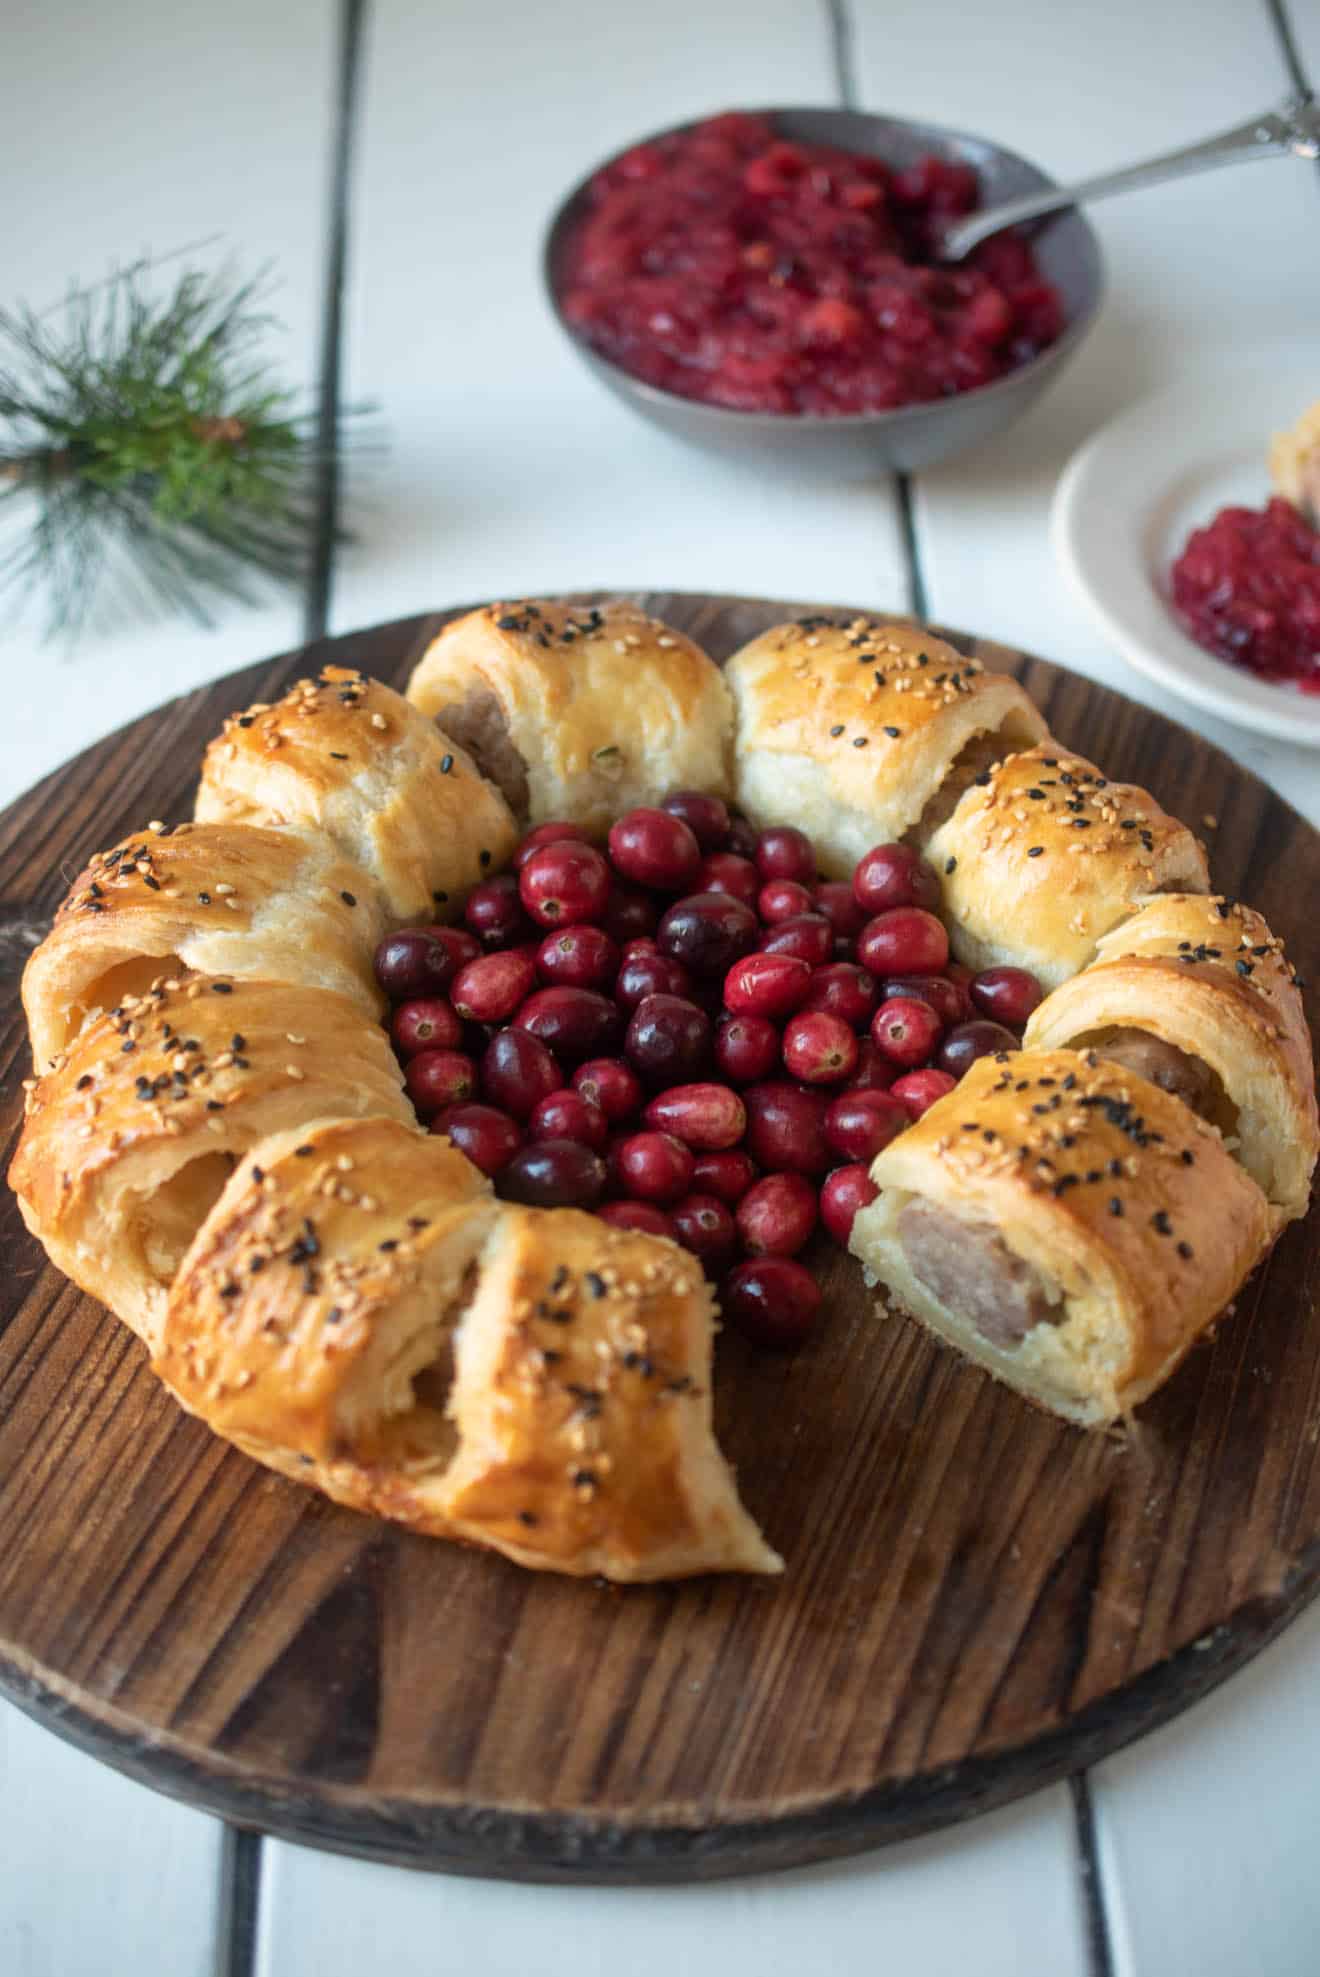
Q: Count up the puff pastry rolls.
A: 10